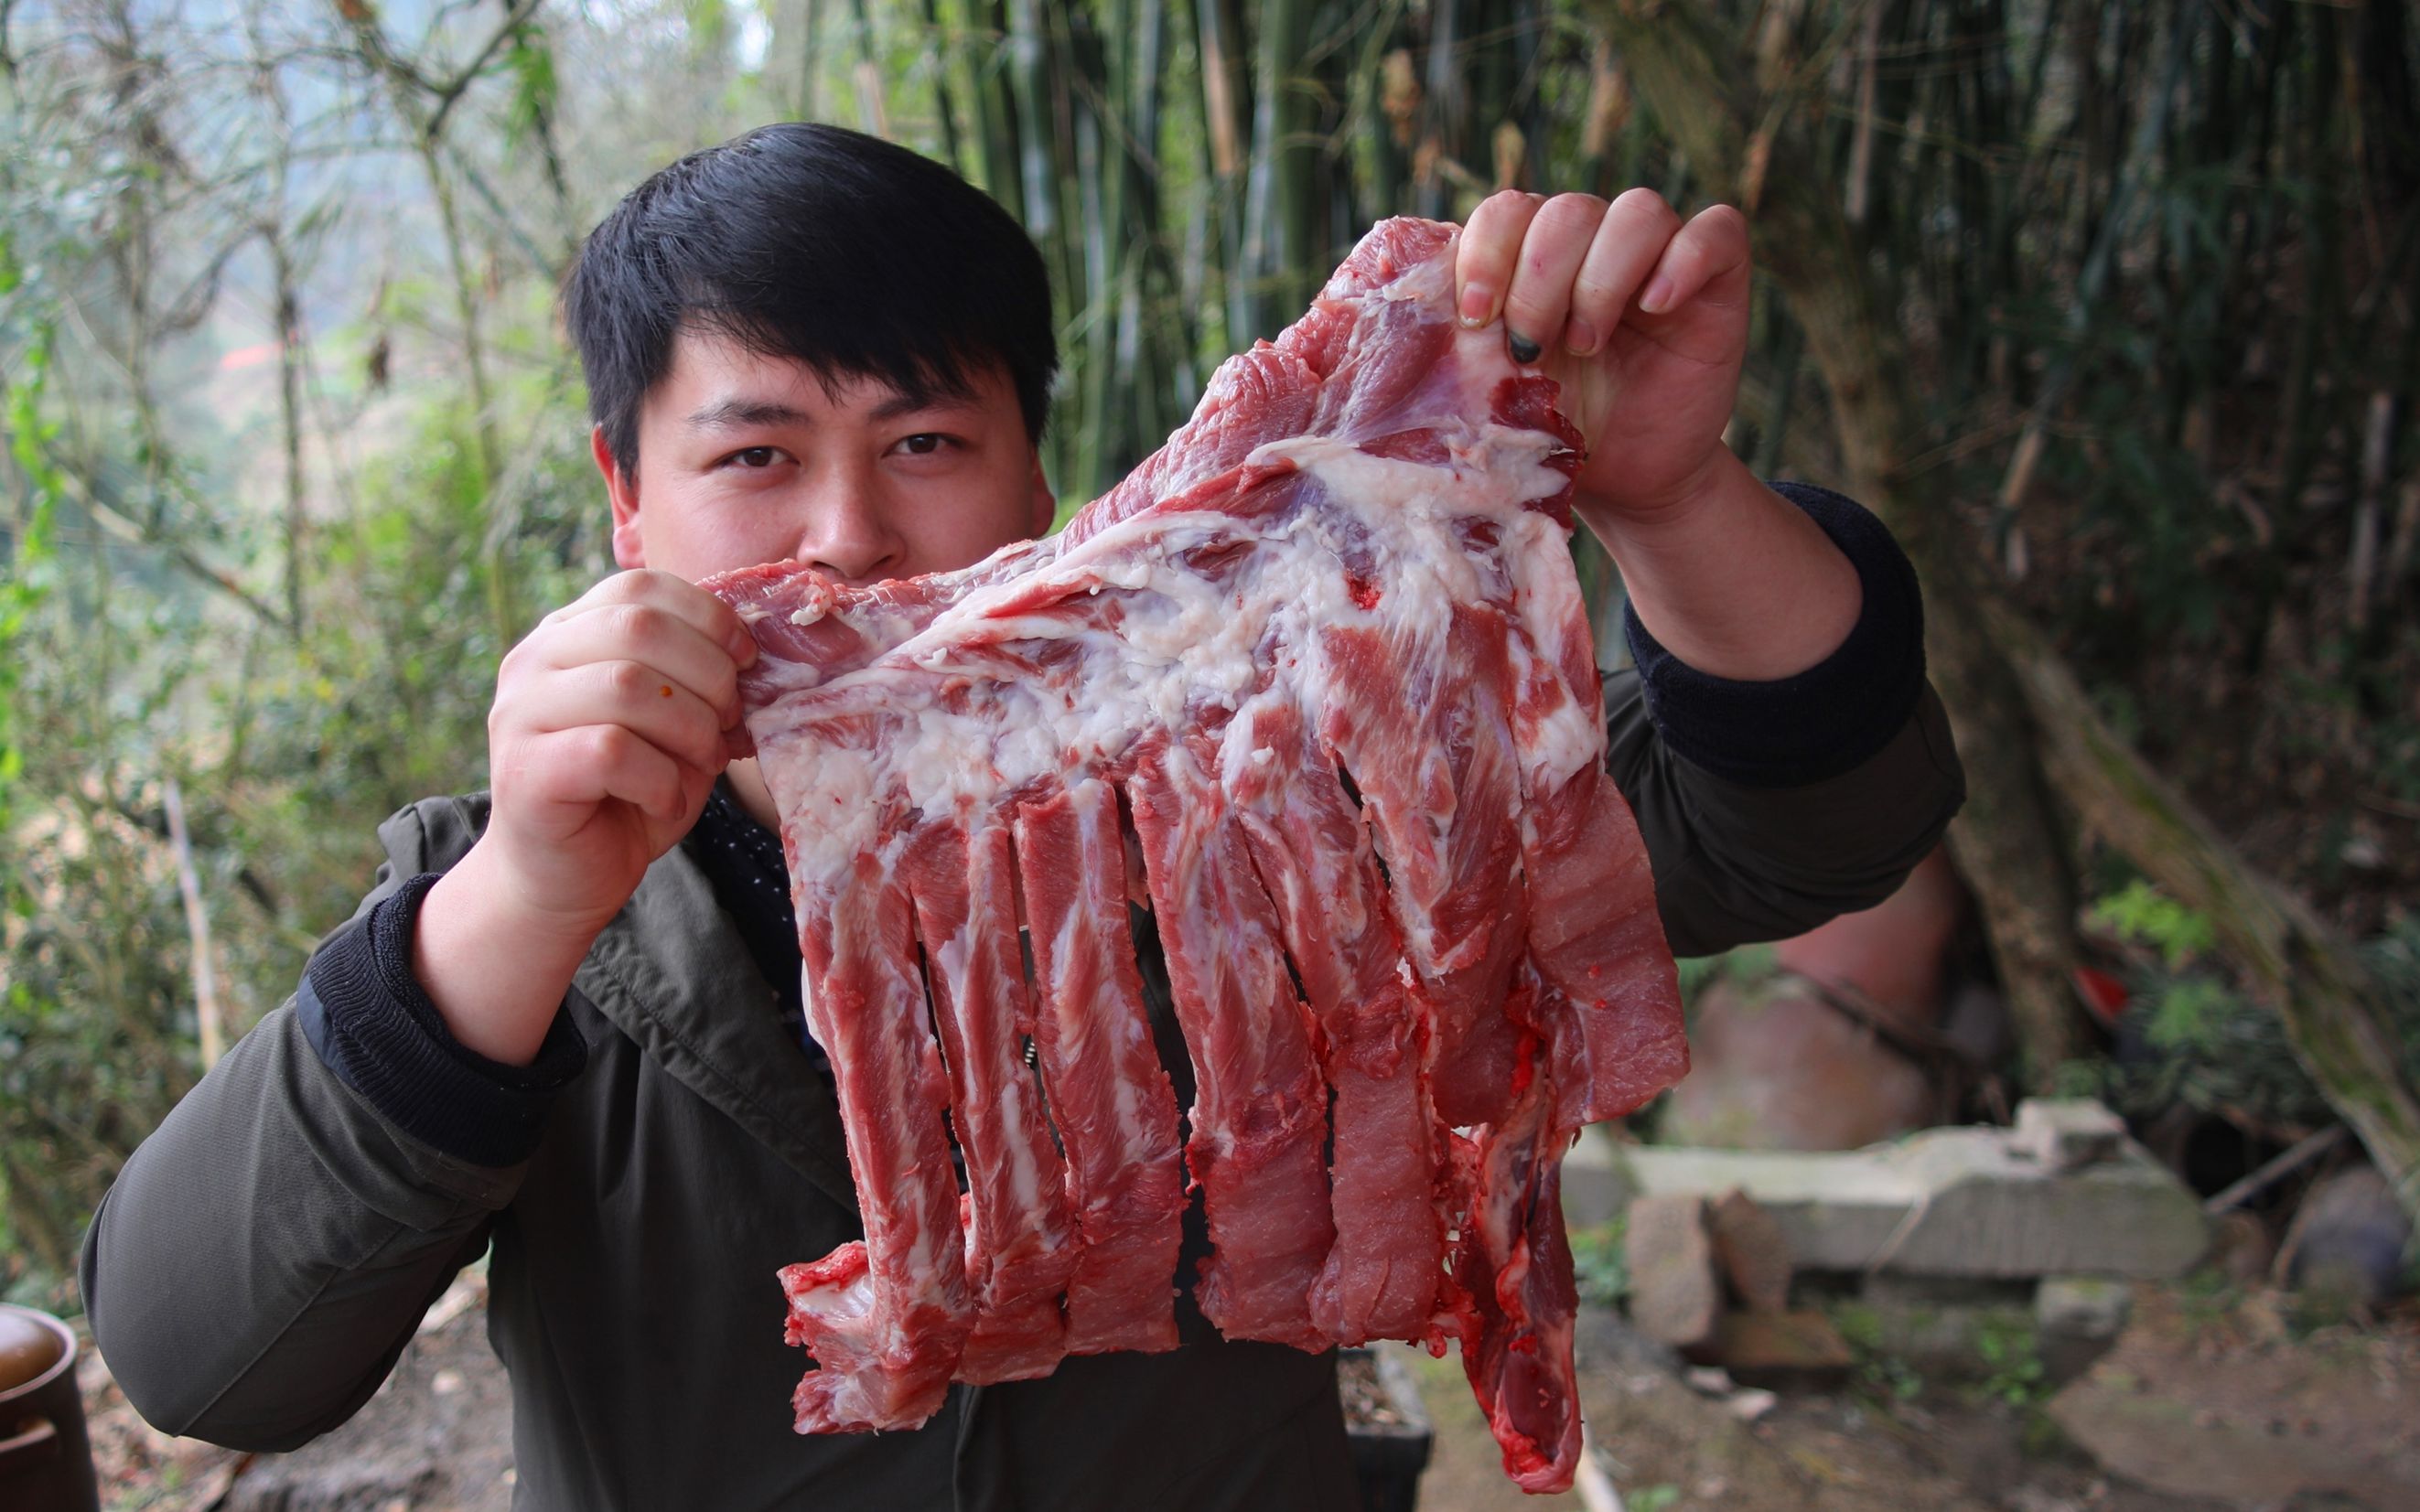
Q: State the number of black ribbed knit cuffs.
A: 2